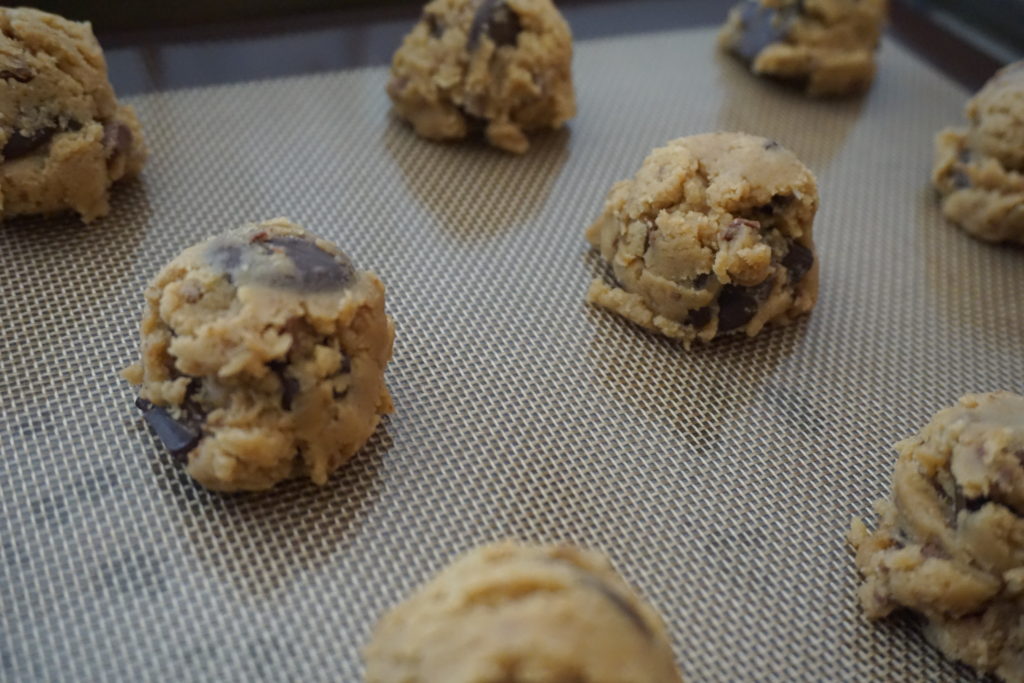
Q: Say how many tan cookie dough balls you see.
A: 8